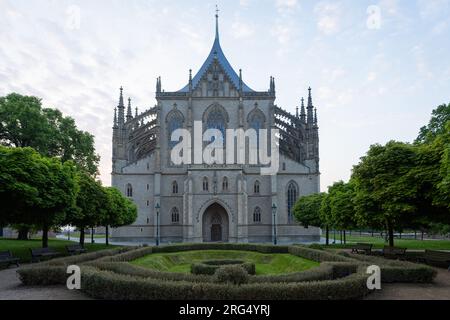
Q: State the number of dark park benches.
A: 6